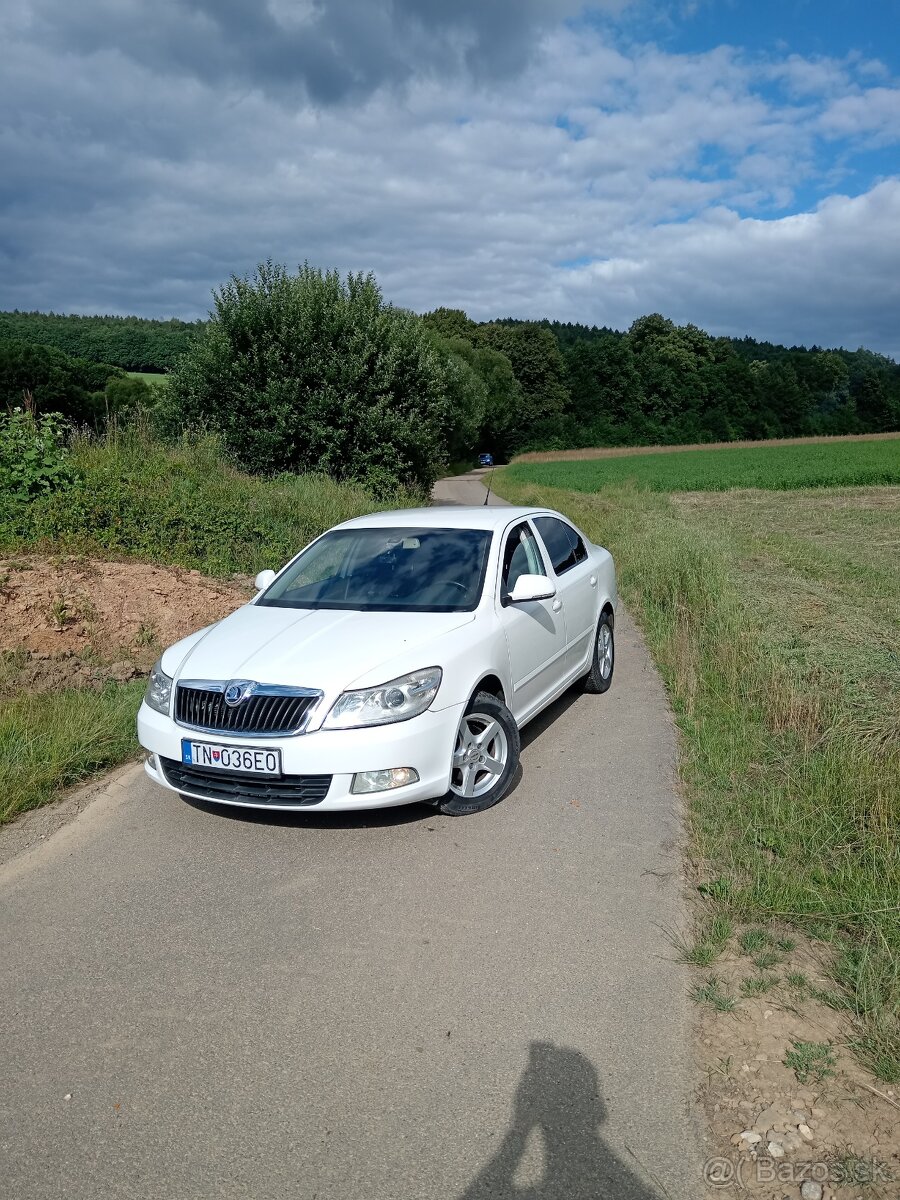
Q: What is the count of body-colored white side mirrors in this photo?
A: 2